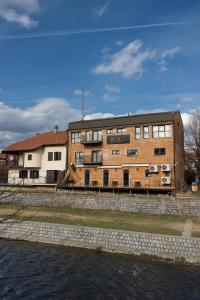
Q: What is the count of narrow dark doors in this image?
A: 3